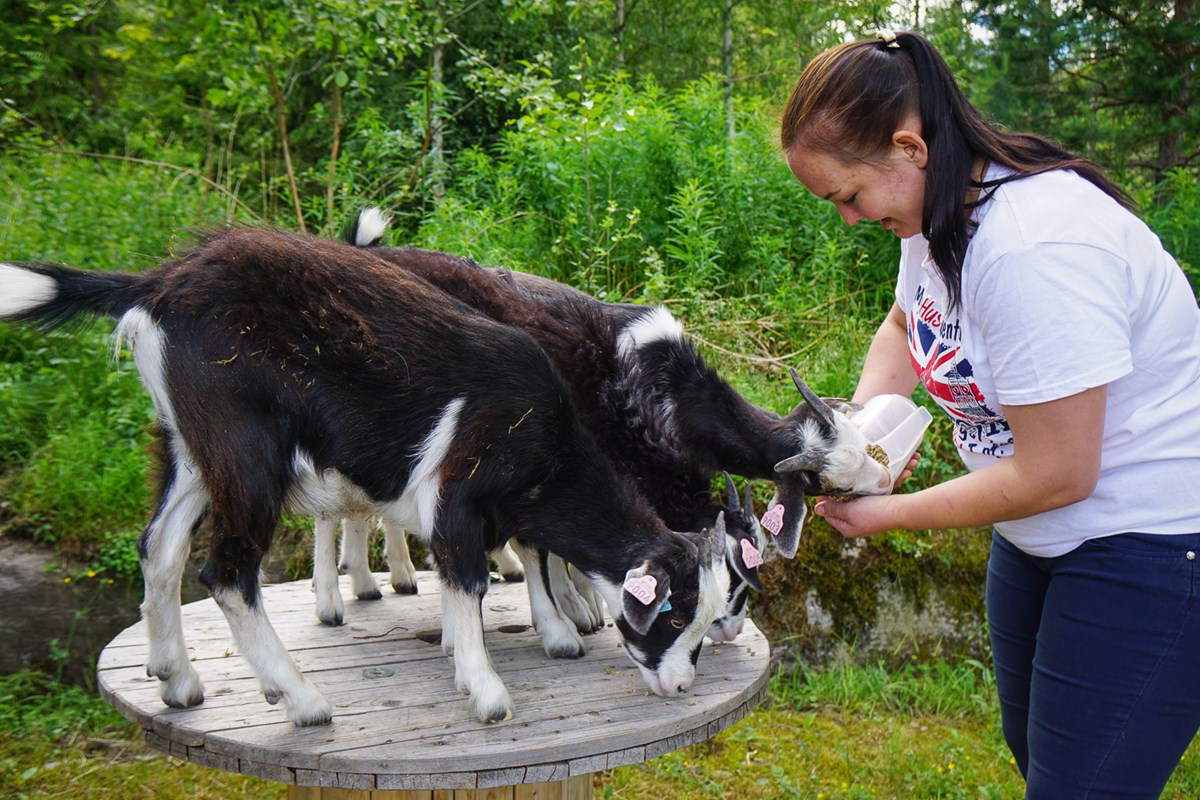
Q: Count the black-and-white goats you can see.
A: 3